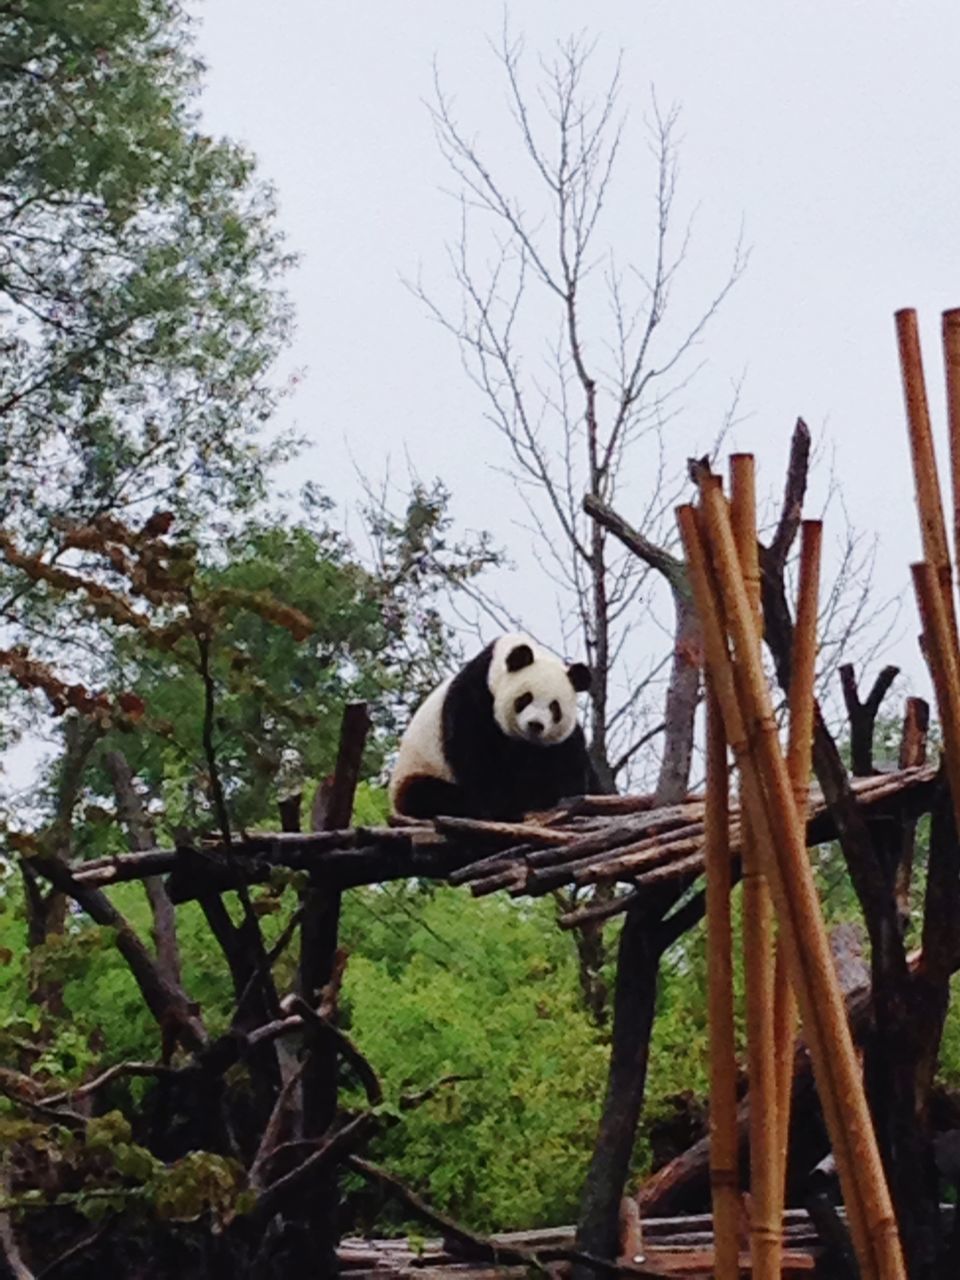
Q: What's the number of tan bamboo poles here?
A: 8